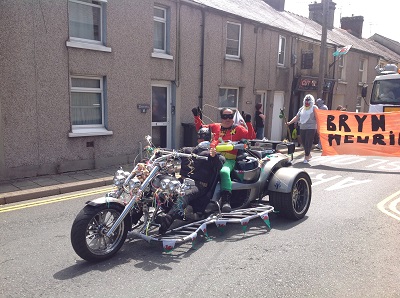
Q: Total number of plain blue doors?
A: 0